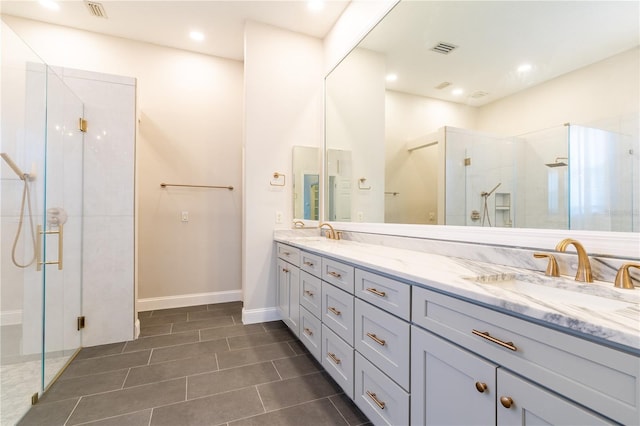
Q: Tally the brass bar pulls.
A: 11